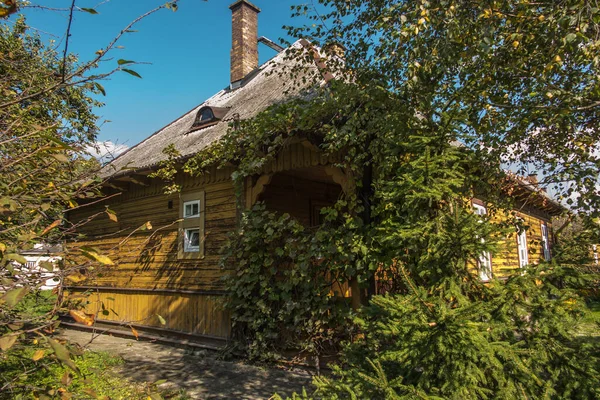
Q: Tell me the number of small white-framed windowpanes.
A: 2